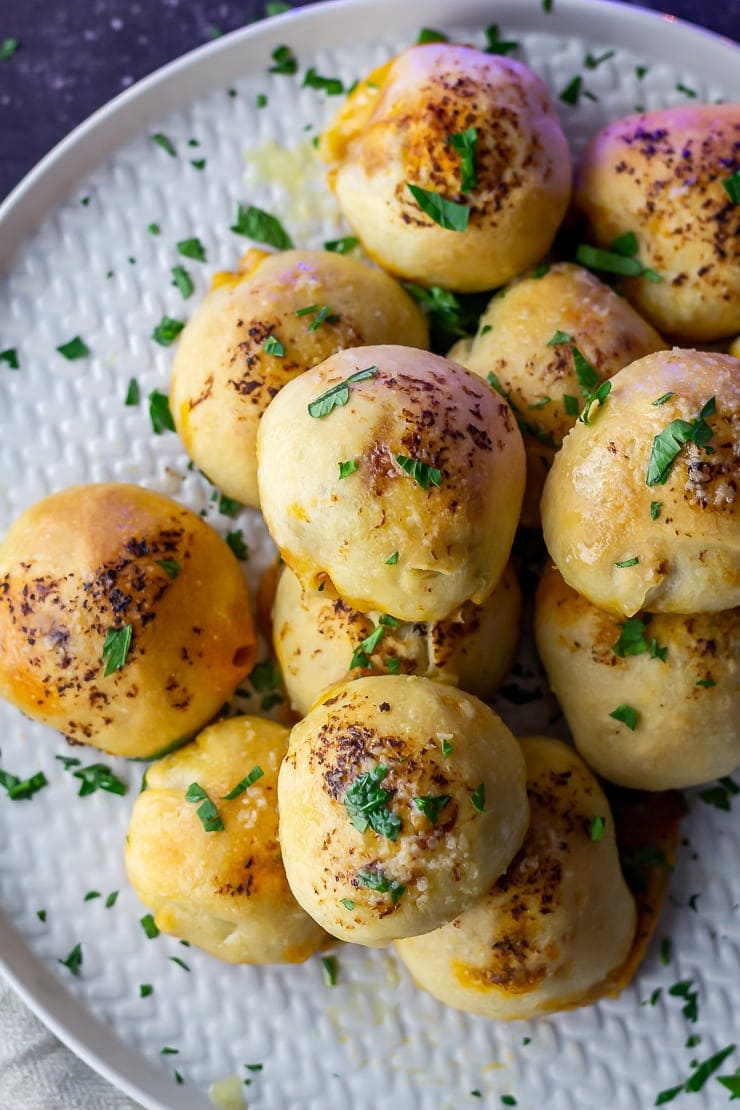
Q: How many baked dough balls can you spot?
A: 12